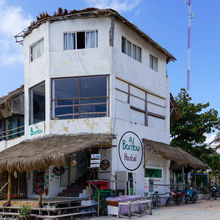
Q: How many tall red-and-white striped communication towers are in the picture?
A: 1